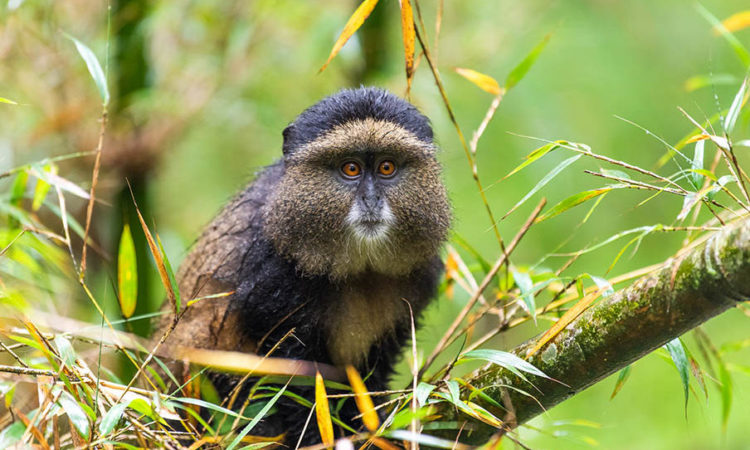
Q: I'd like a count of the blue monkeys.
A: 1